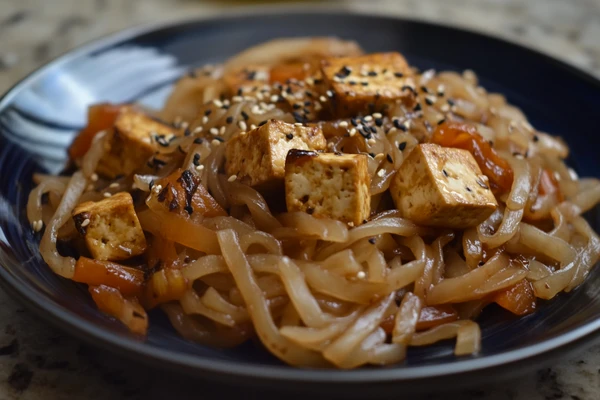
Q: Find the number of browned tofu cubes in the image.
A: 6